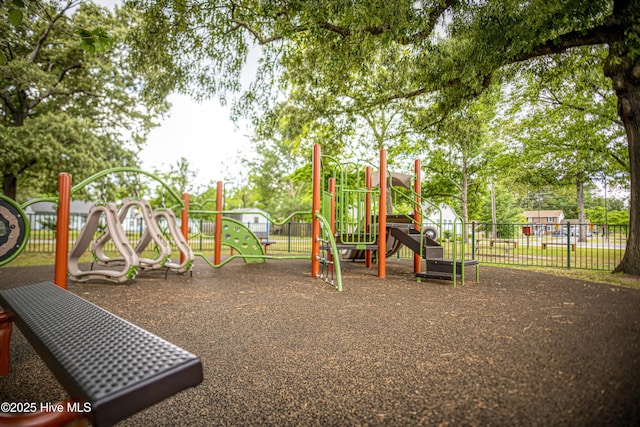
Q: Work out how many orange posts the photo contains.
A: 8